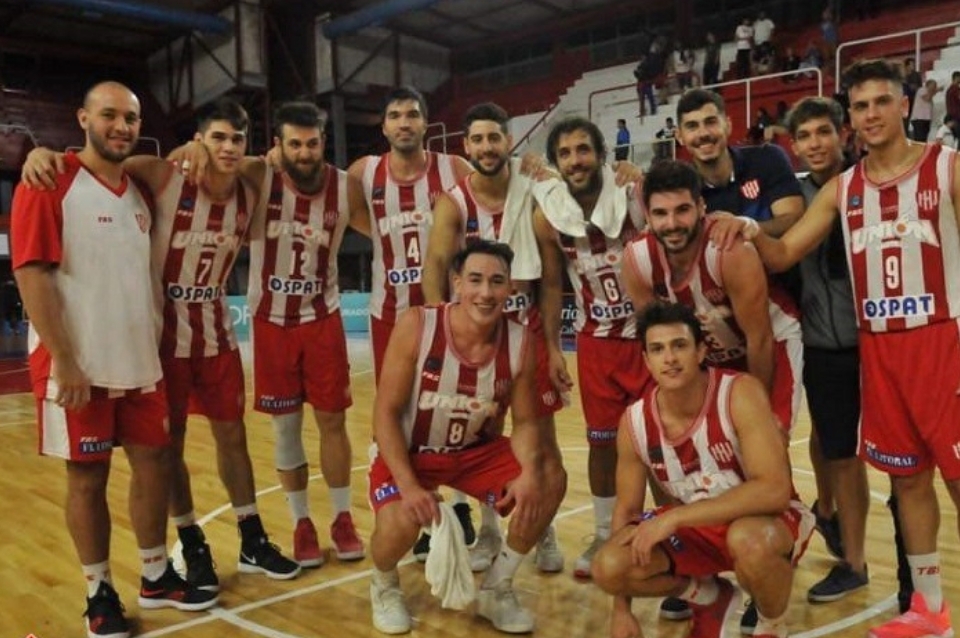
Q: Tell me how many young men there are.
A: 12